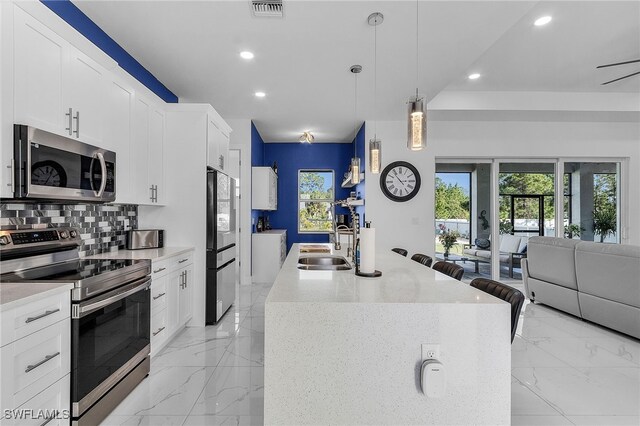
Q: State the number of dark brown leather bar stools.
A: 4